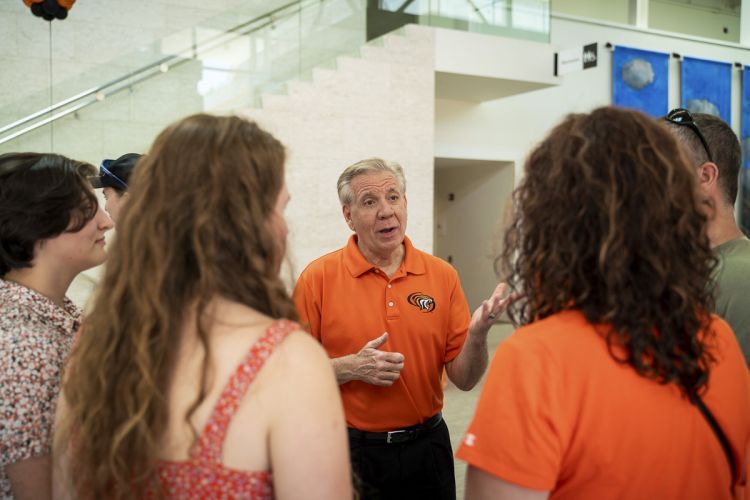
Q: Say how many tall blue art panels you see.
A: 3